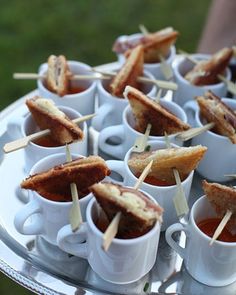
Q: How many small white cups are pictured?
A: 11